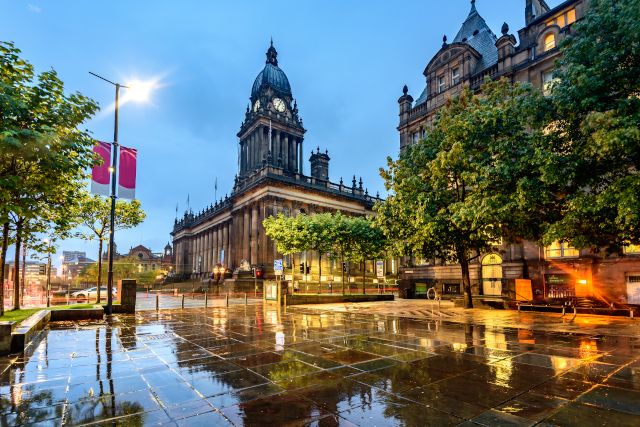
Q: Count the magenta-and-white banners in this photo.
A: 2